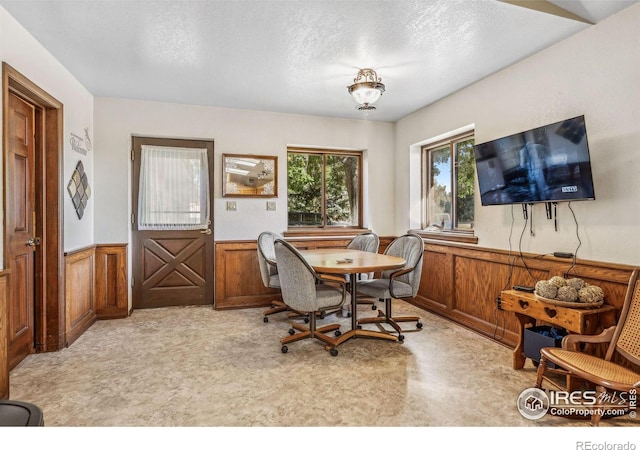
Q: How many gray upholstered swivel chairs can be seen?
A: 4